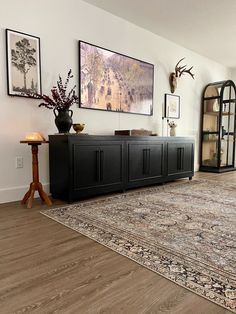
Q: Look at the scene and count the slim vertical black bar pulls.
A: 6